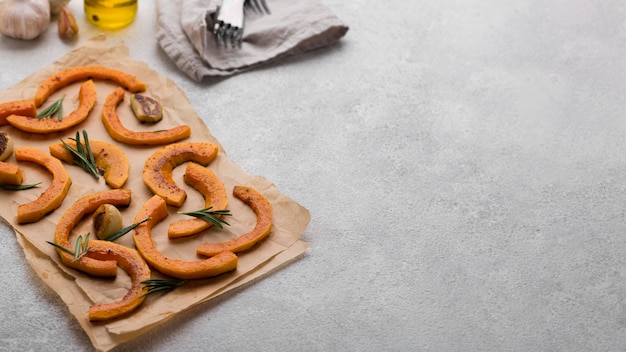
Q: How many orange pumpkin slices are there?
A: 13